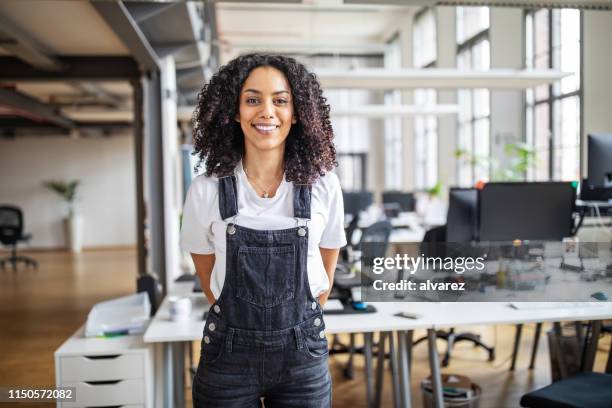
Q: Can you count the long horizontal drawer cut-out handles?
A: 3